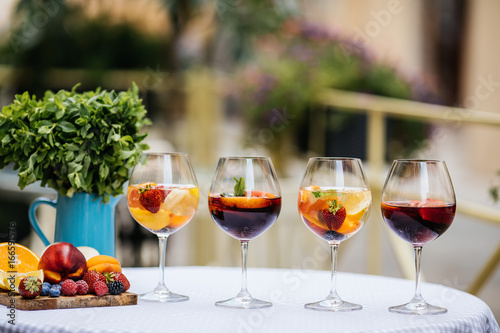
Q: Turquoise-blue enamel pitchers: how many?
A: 1